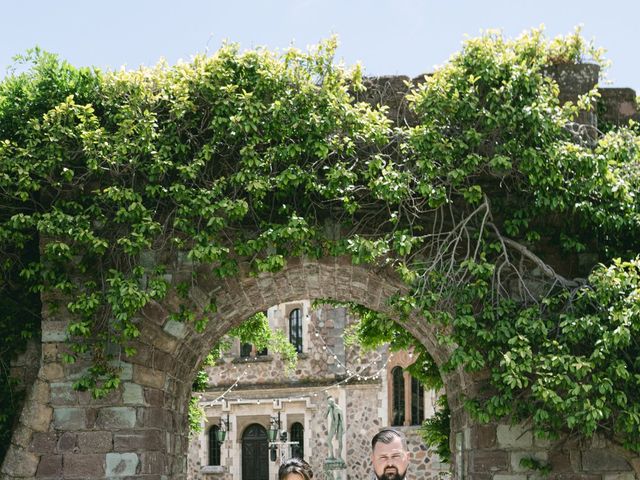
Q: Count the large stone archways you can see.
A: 1